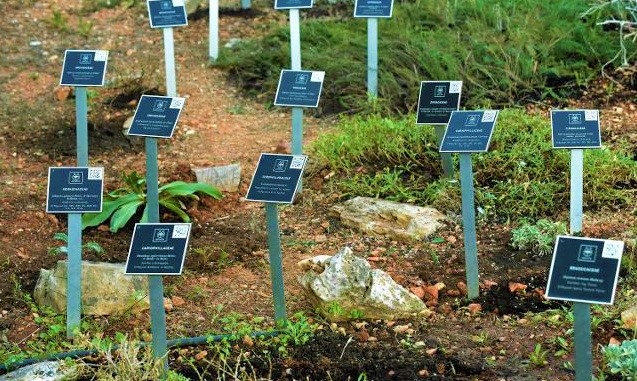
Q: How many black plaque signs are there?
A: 13